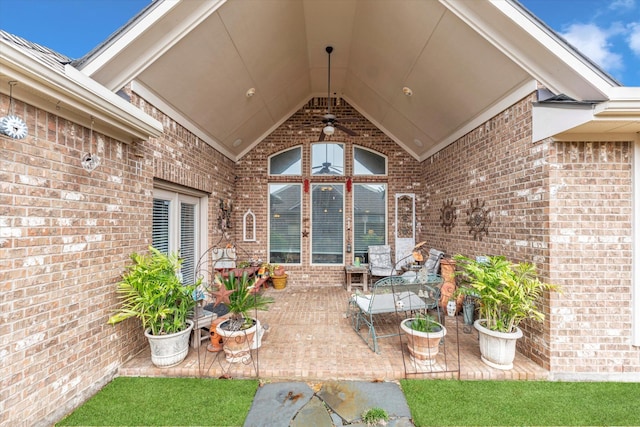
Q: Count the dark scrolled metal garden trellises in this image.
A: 2